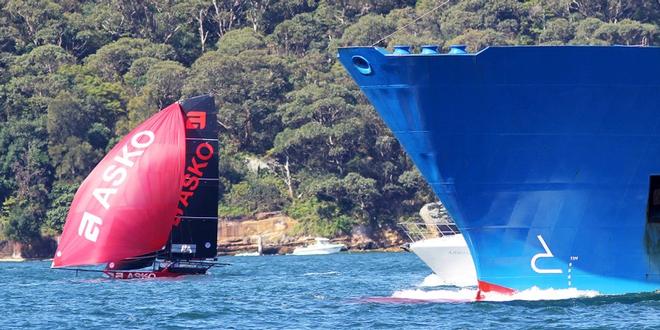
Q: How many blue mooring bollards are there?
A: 3